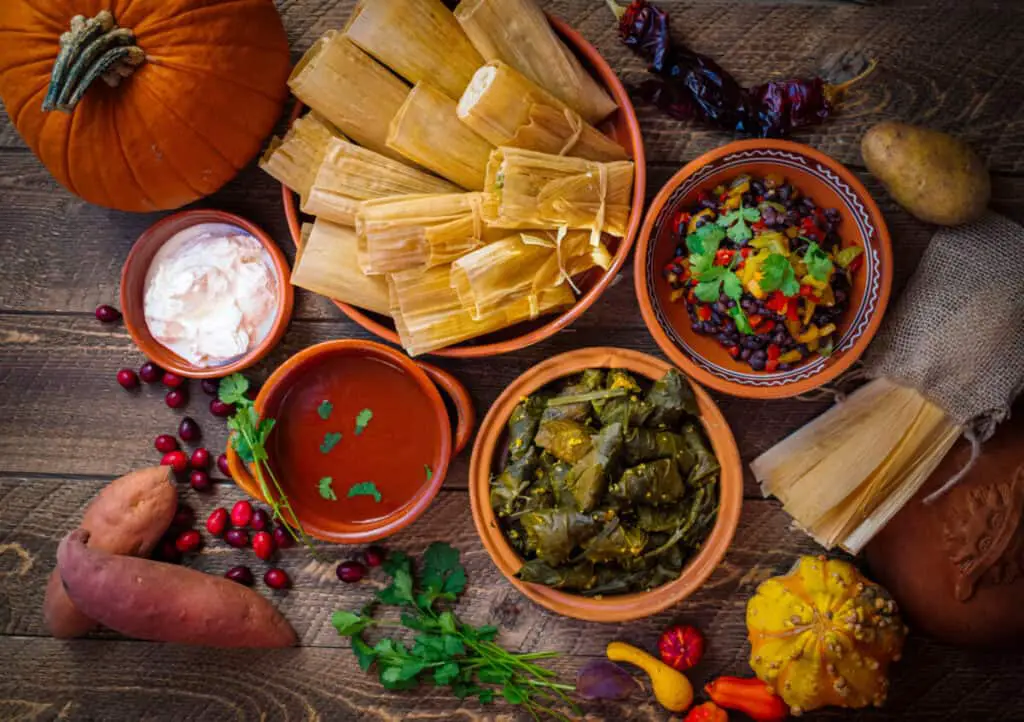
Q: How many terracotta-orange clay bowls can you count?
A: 5